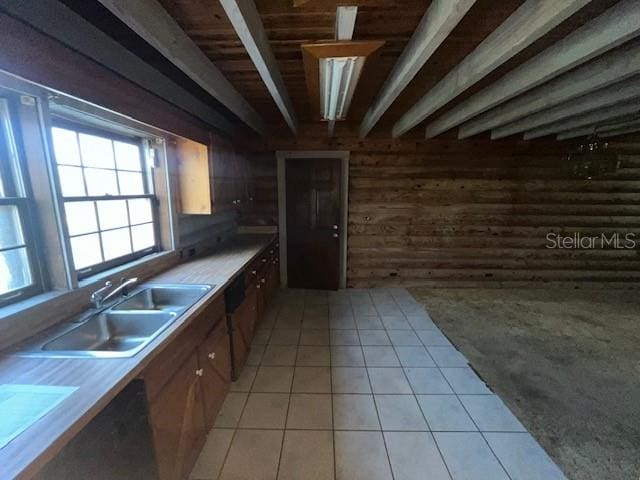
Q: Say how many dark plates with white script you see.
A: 0